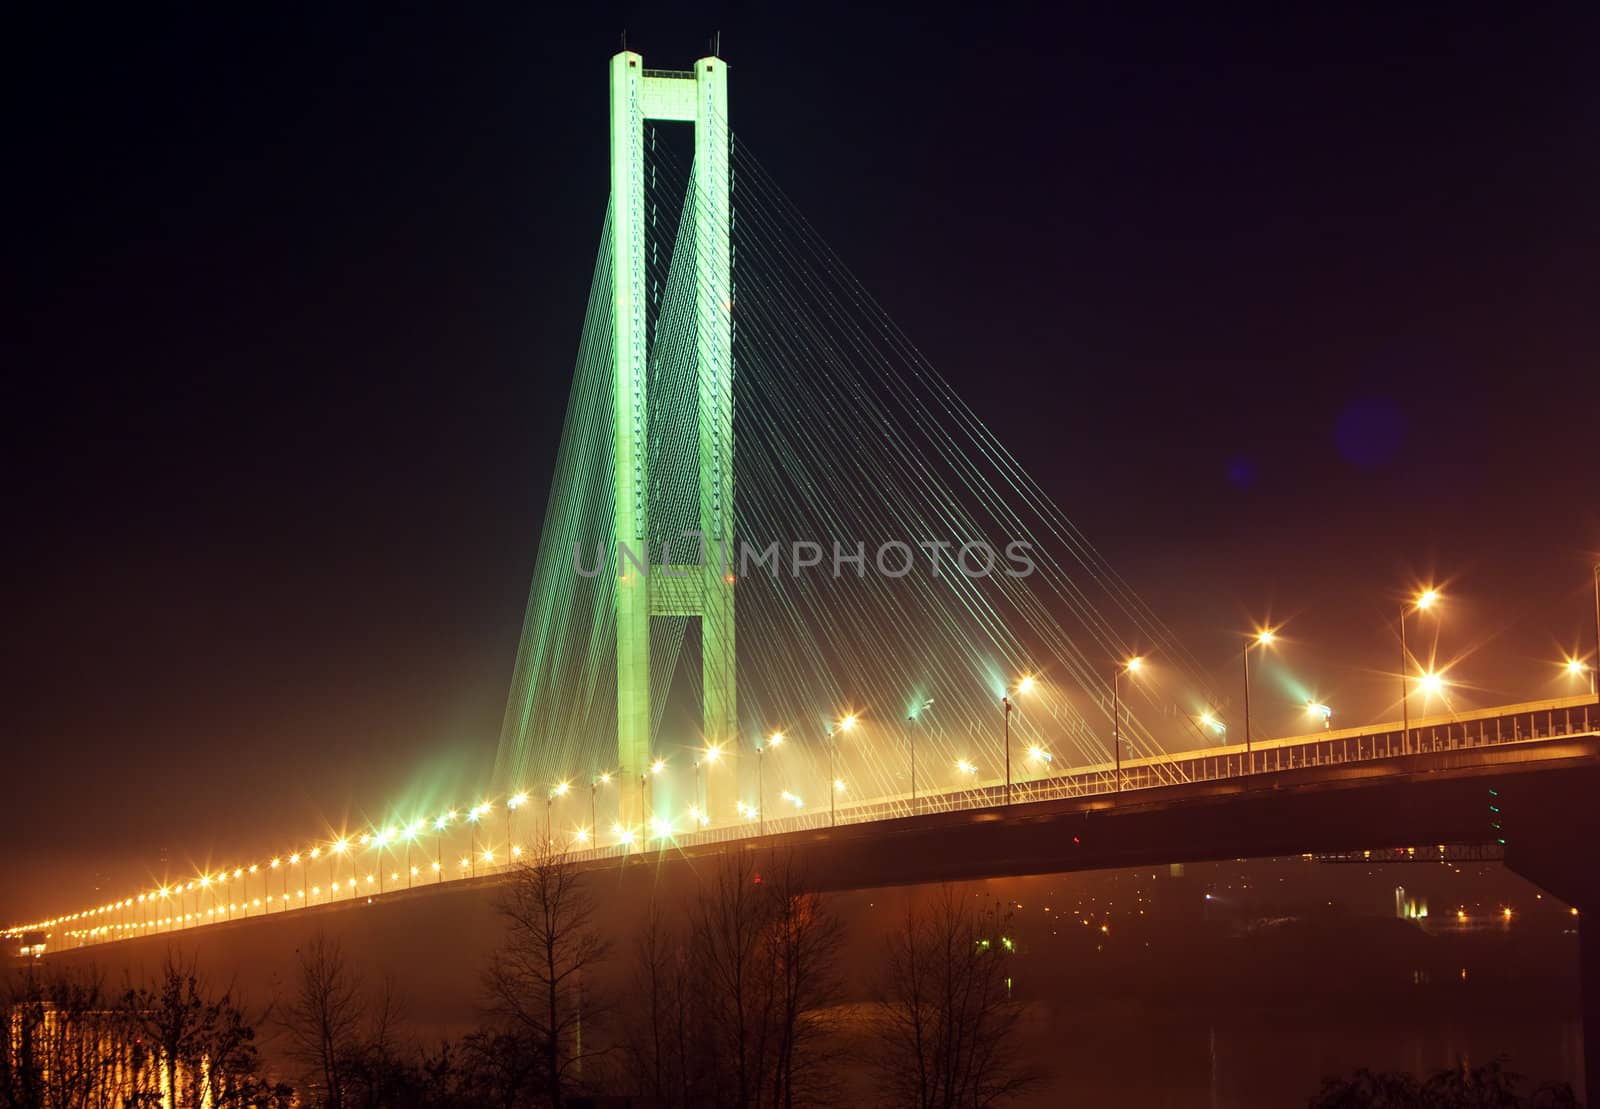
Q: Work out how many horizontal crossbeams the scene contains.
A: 2